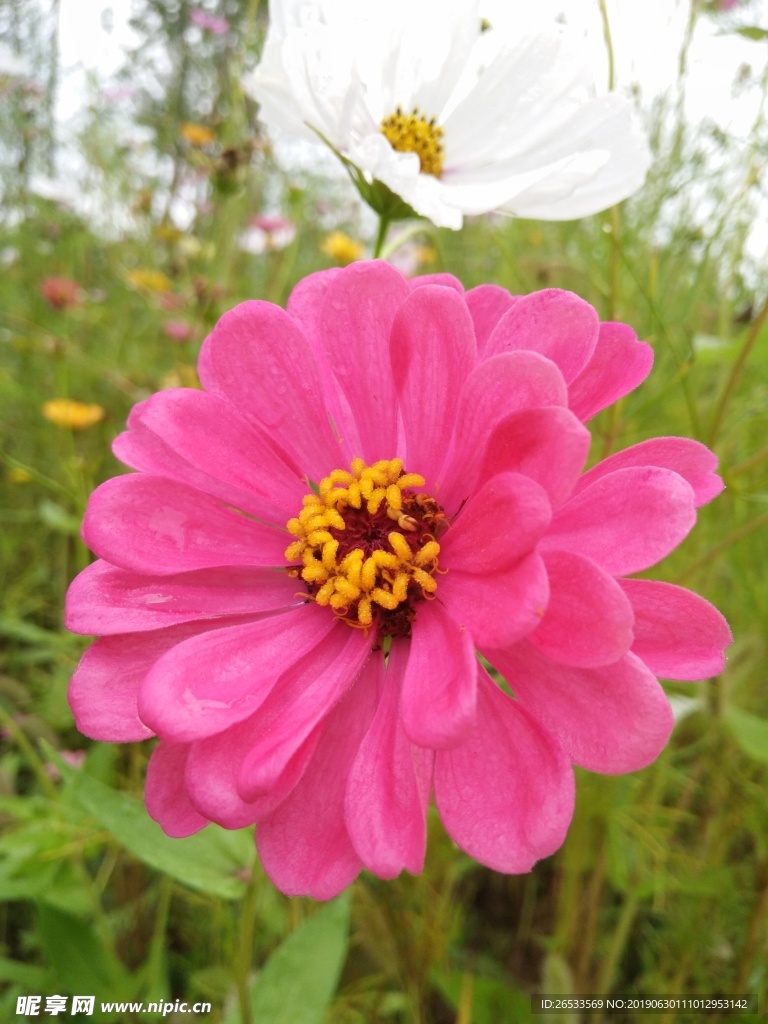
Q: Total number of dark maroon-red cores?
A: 1